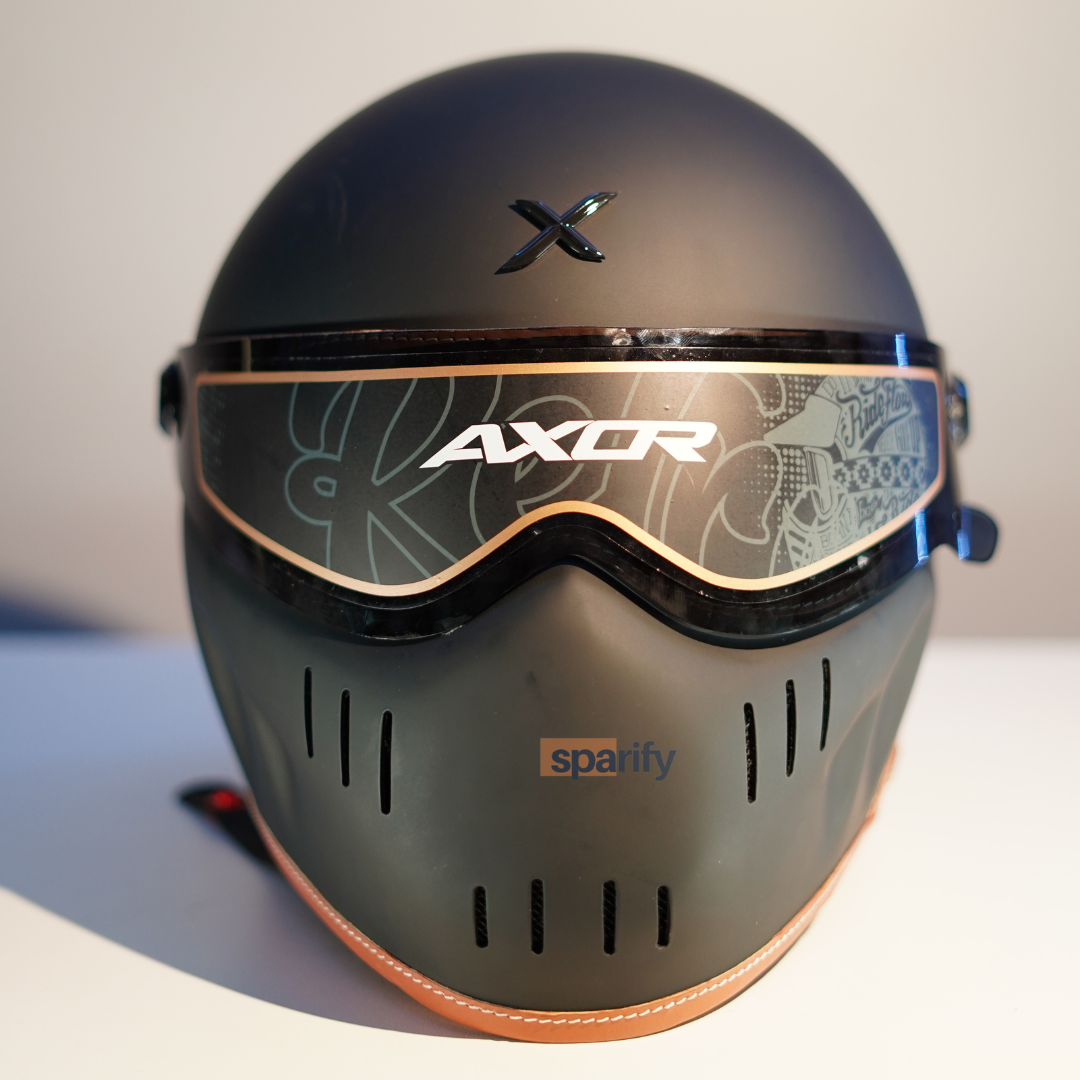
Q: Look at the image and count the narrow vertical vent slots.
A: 10